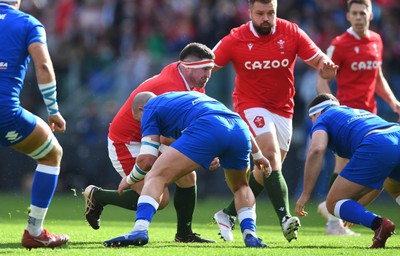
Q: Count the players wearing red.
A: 3